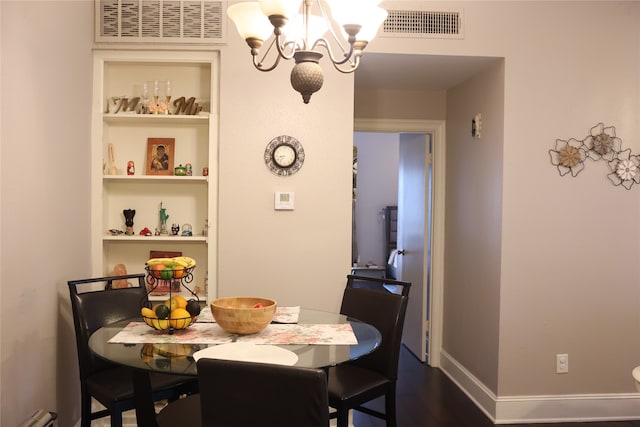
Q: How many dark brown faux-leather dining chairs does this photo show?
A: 3